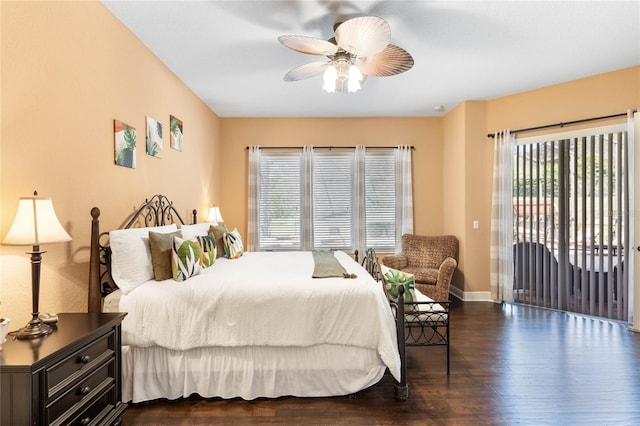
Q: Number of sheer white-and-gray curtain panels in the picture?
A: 6